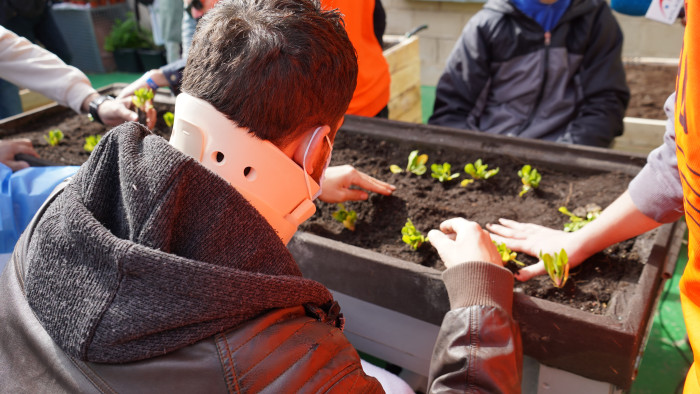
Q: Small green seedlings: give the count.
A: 13